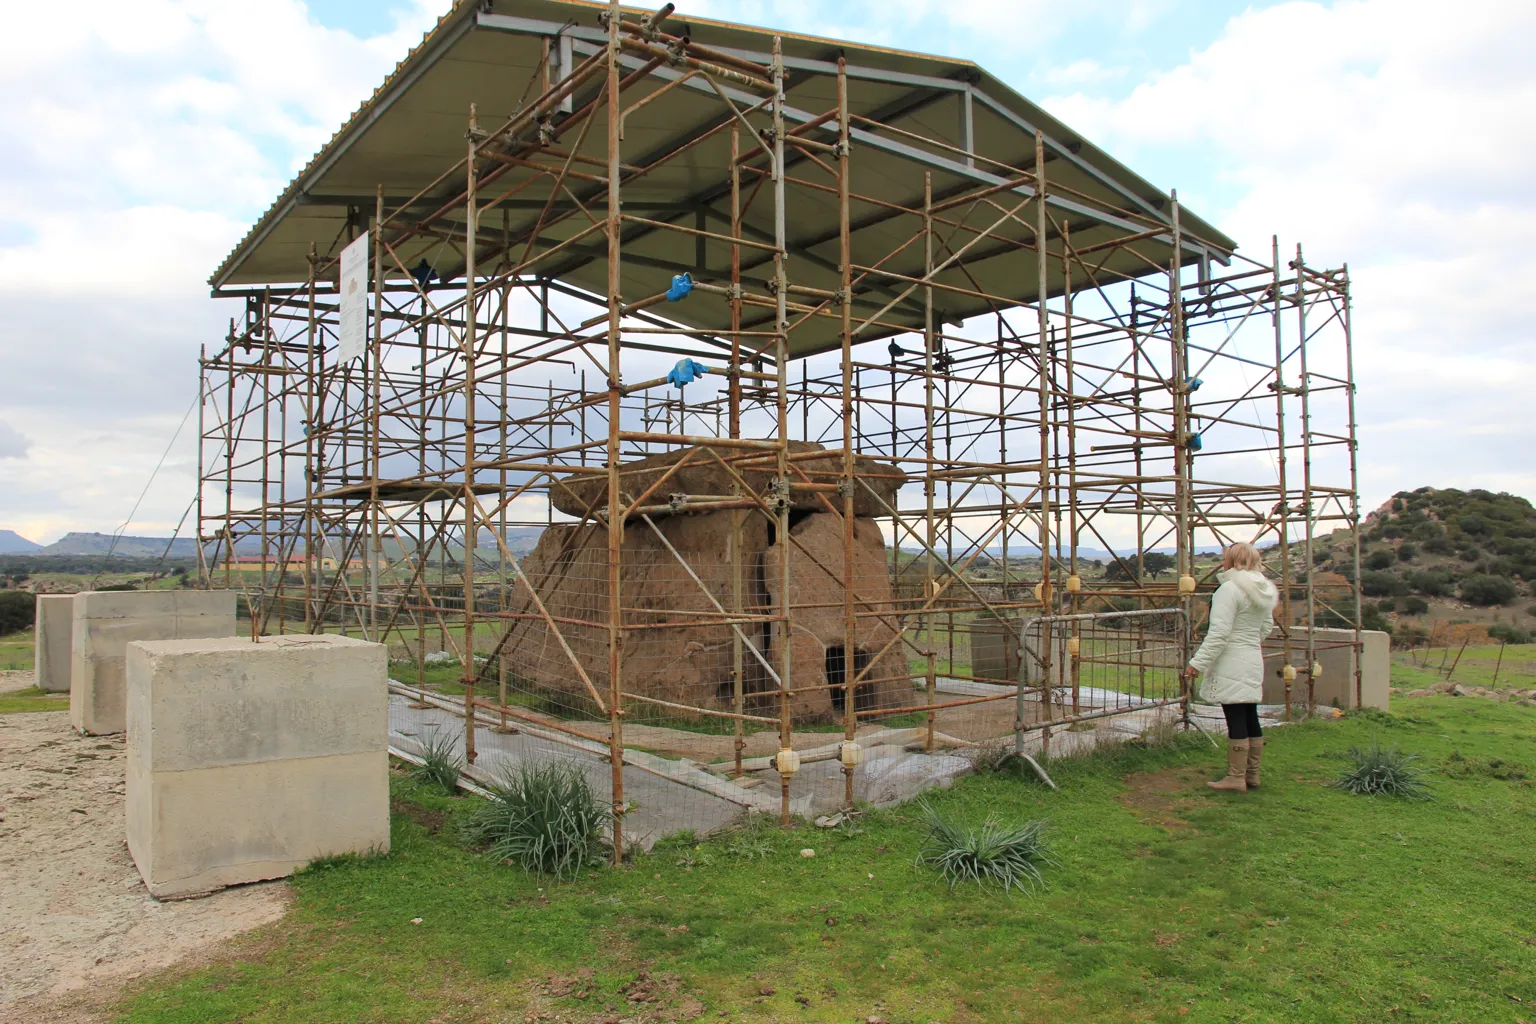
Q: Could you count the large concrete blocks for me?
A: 5